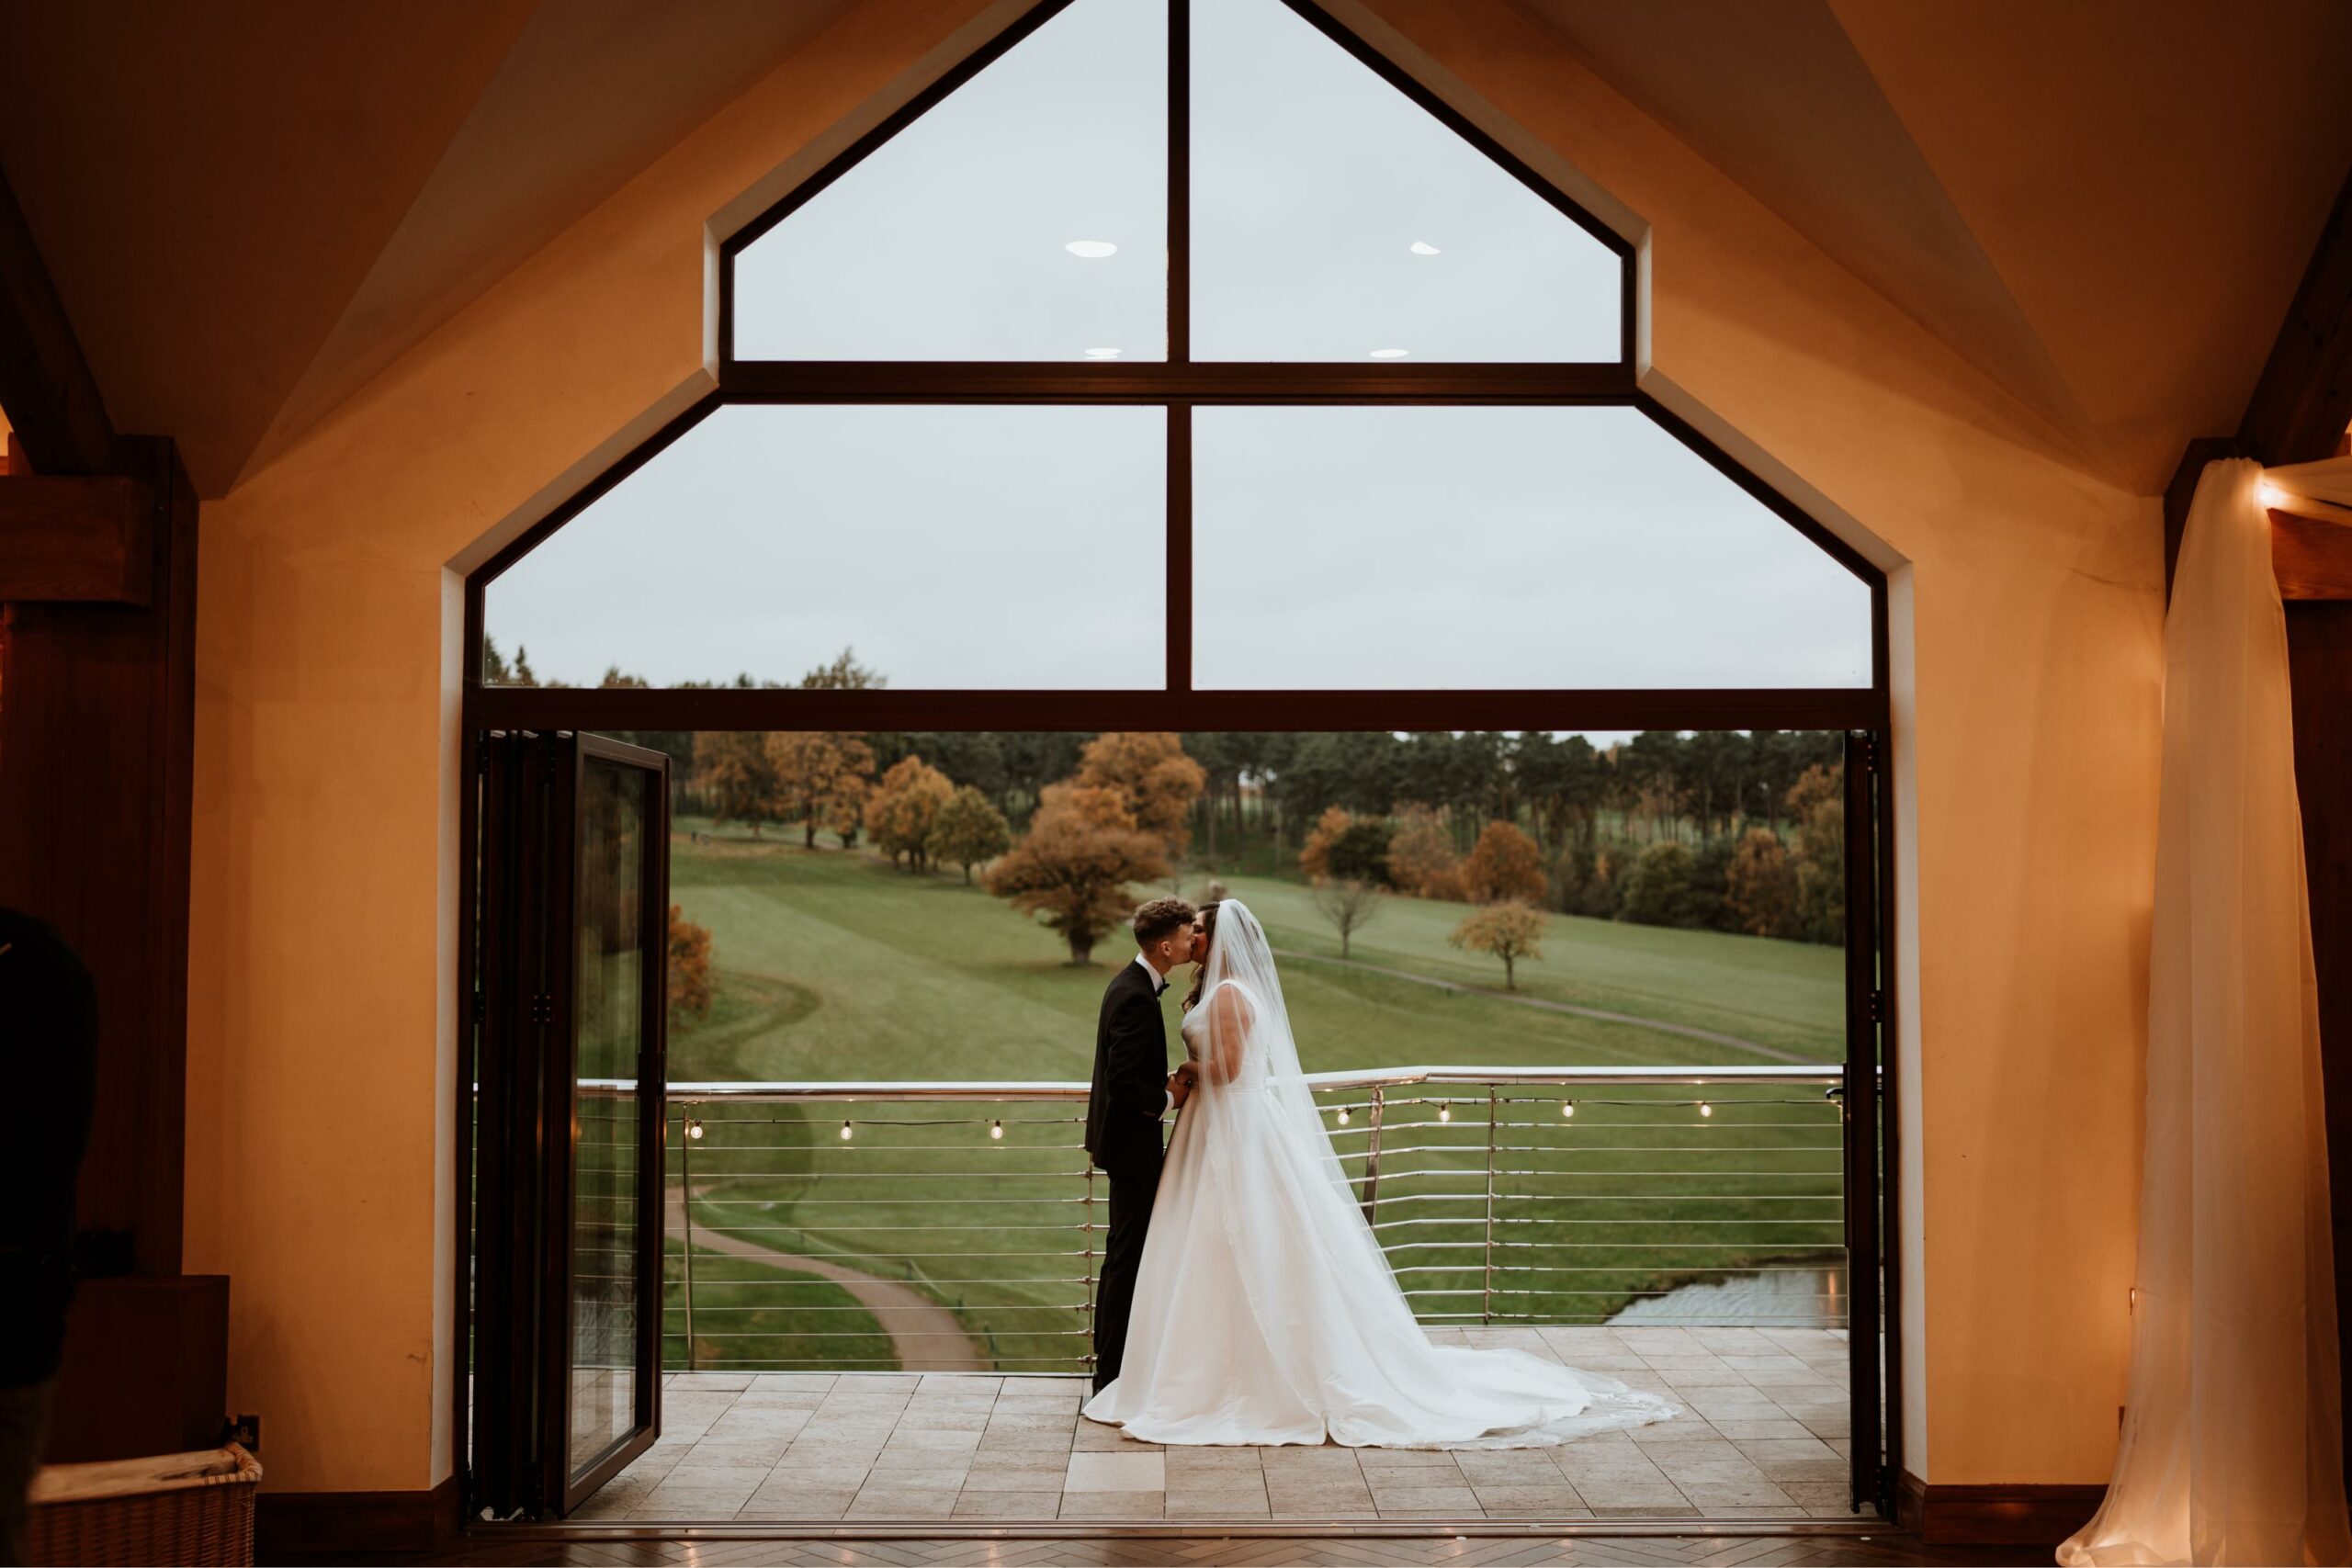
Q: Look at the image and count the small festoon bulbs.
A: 7